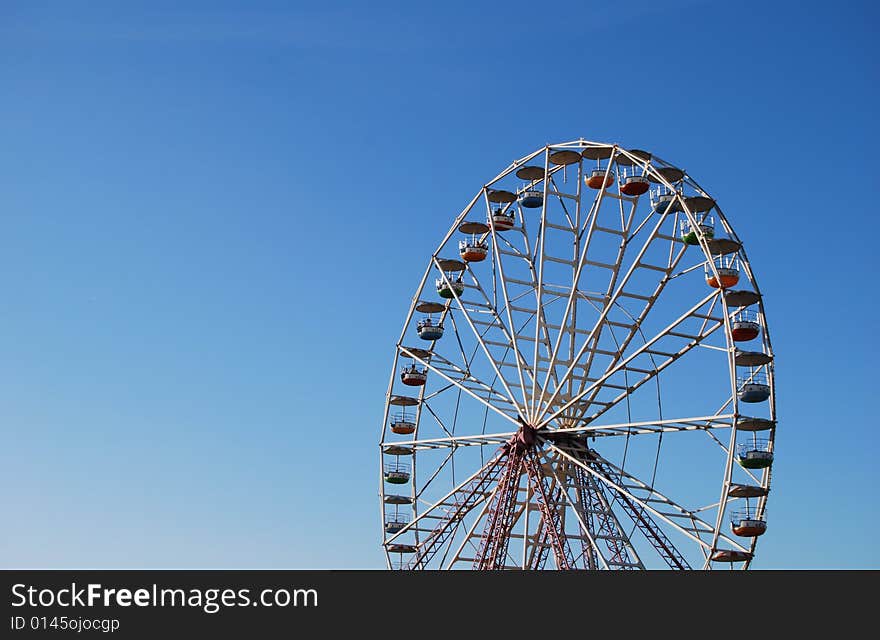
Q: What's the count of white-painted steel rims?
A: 2